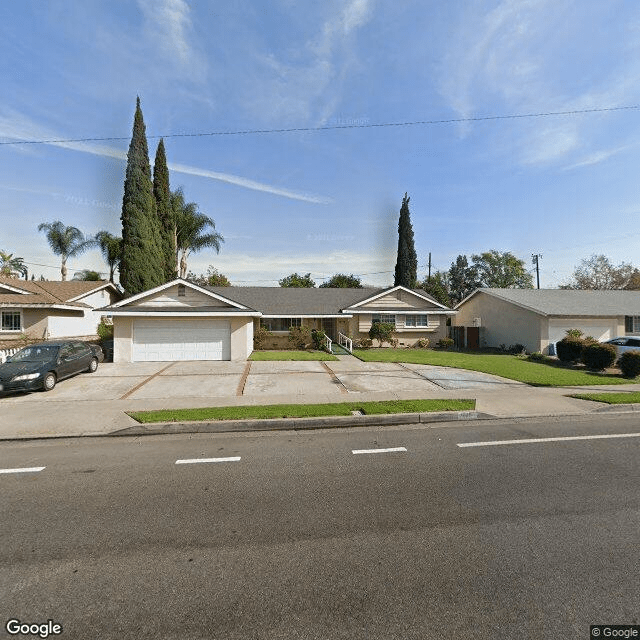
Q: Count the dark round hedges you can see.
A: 3